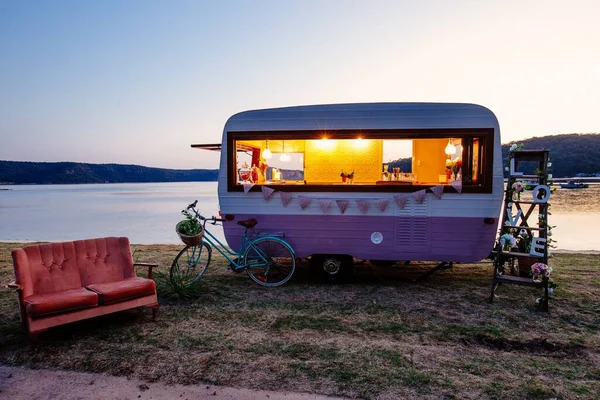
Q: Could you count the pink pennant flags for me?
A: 12